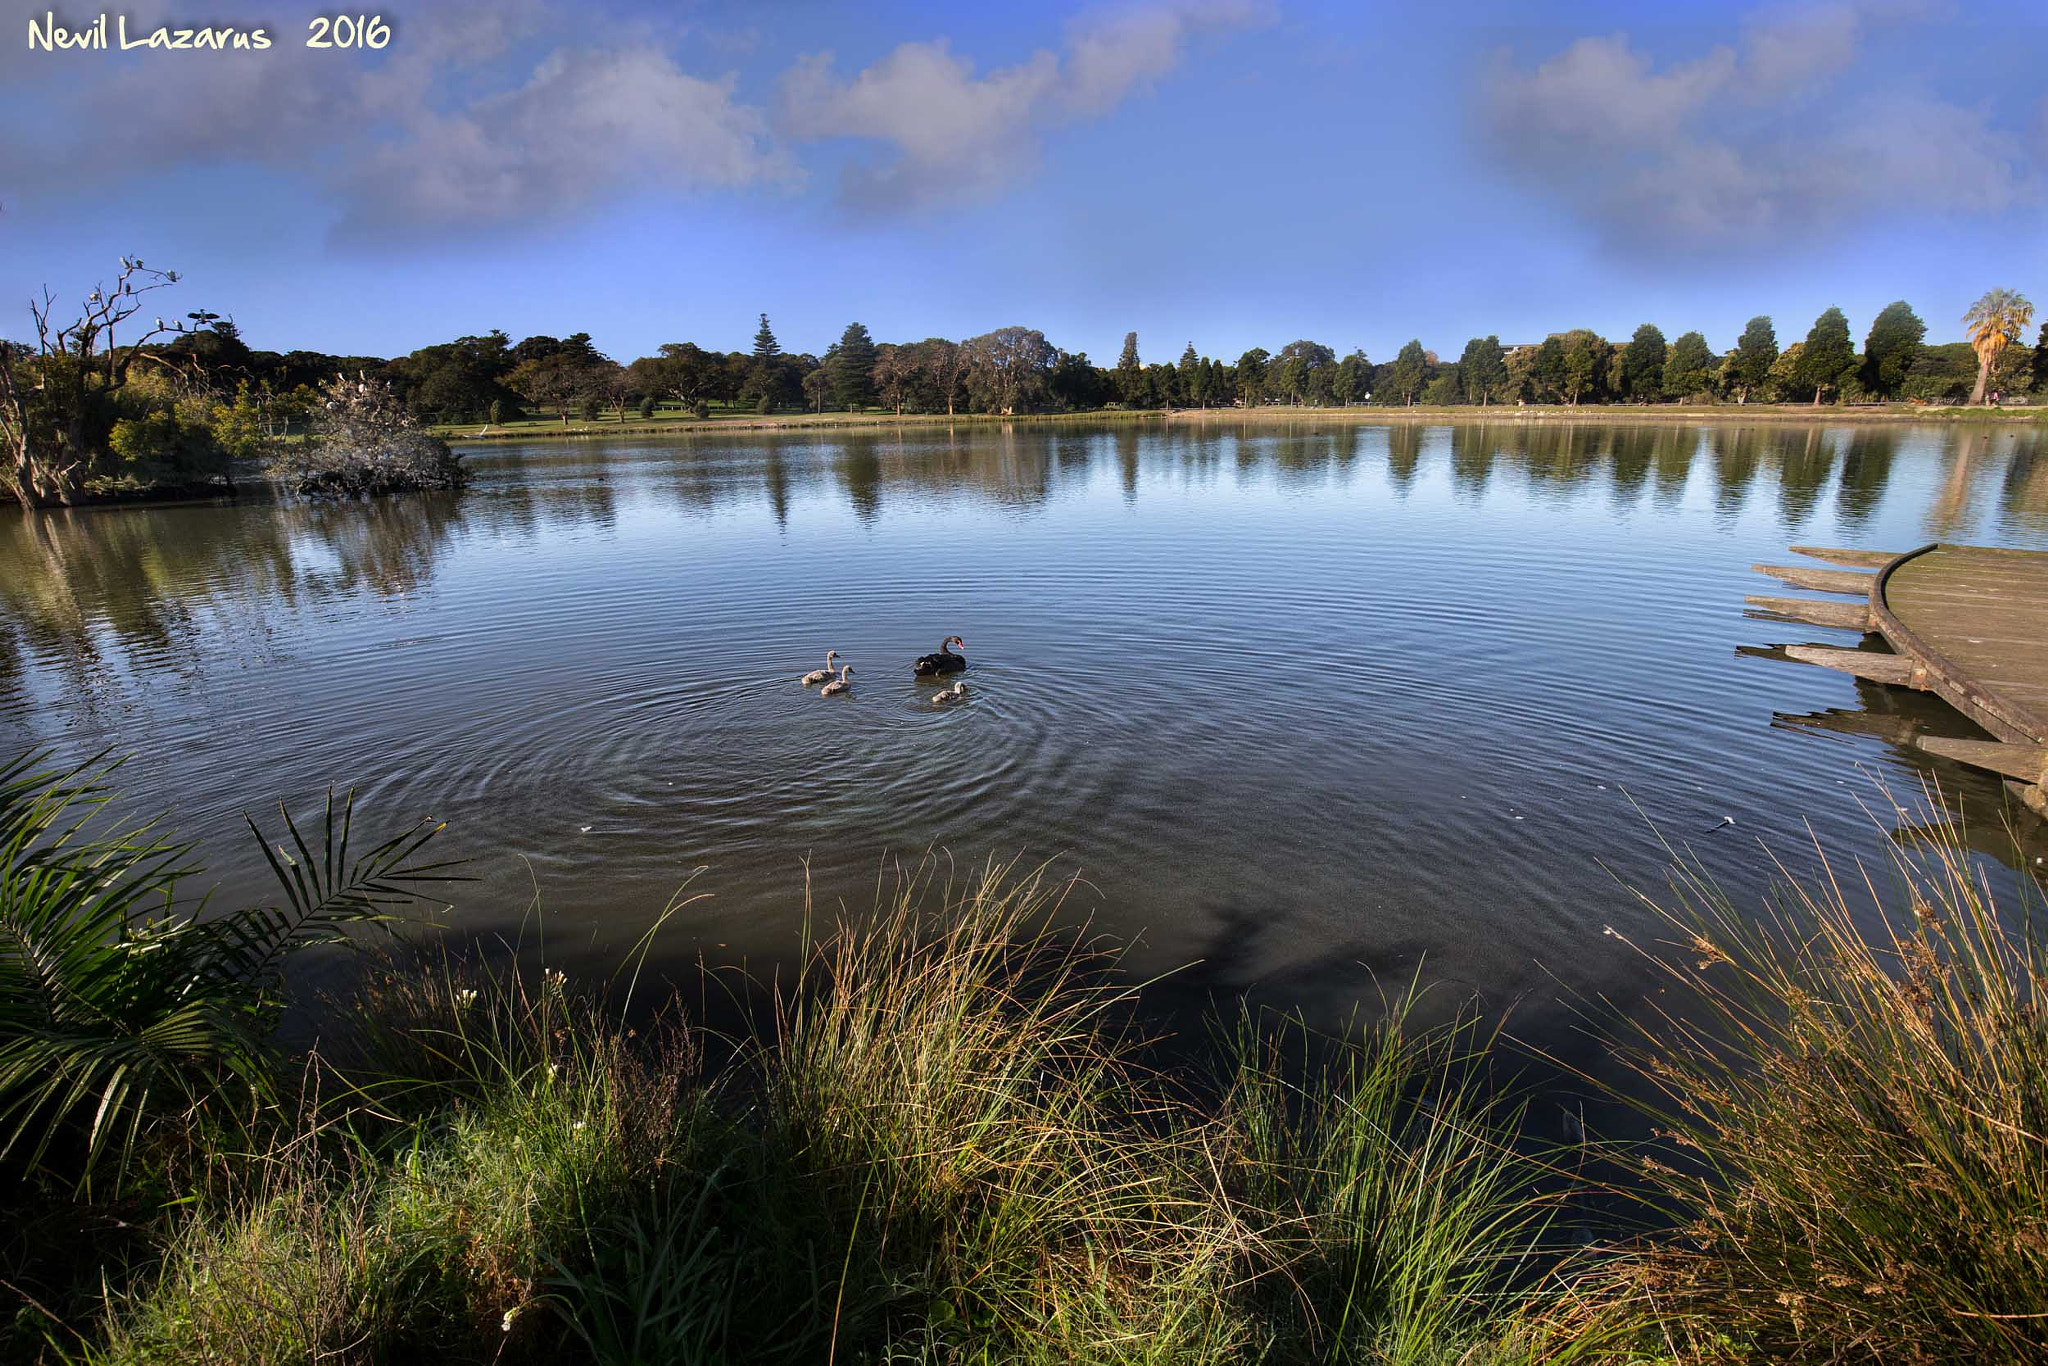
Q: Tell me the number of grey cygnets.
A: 3